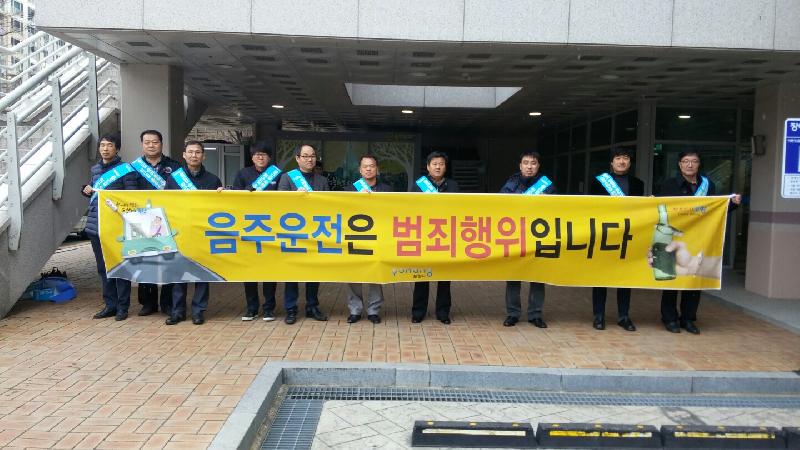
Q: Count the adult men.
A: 10